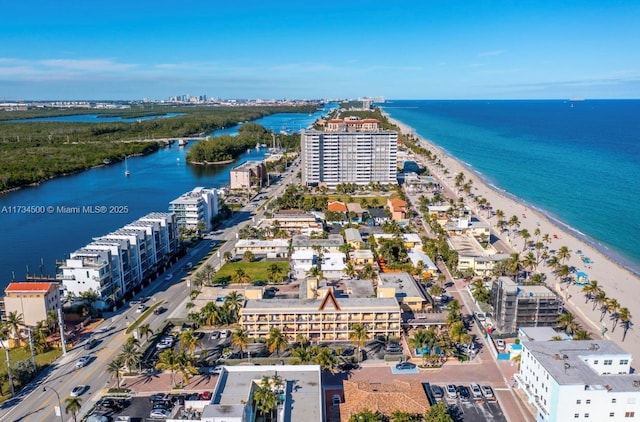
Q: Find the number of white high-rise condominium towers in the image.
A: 1